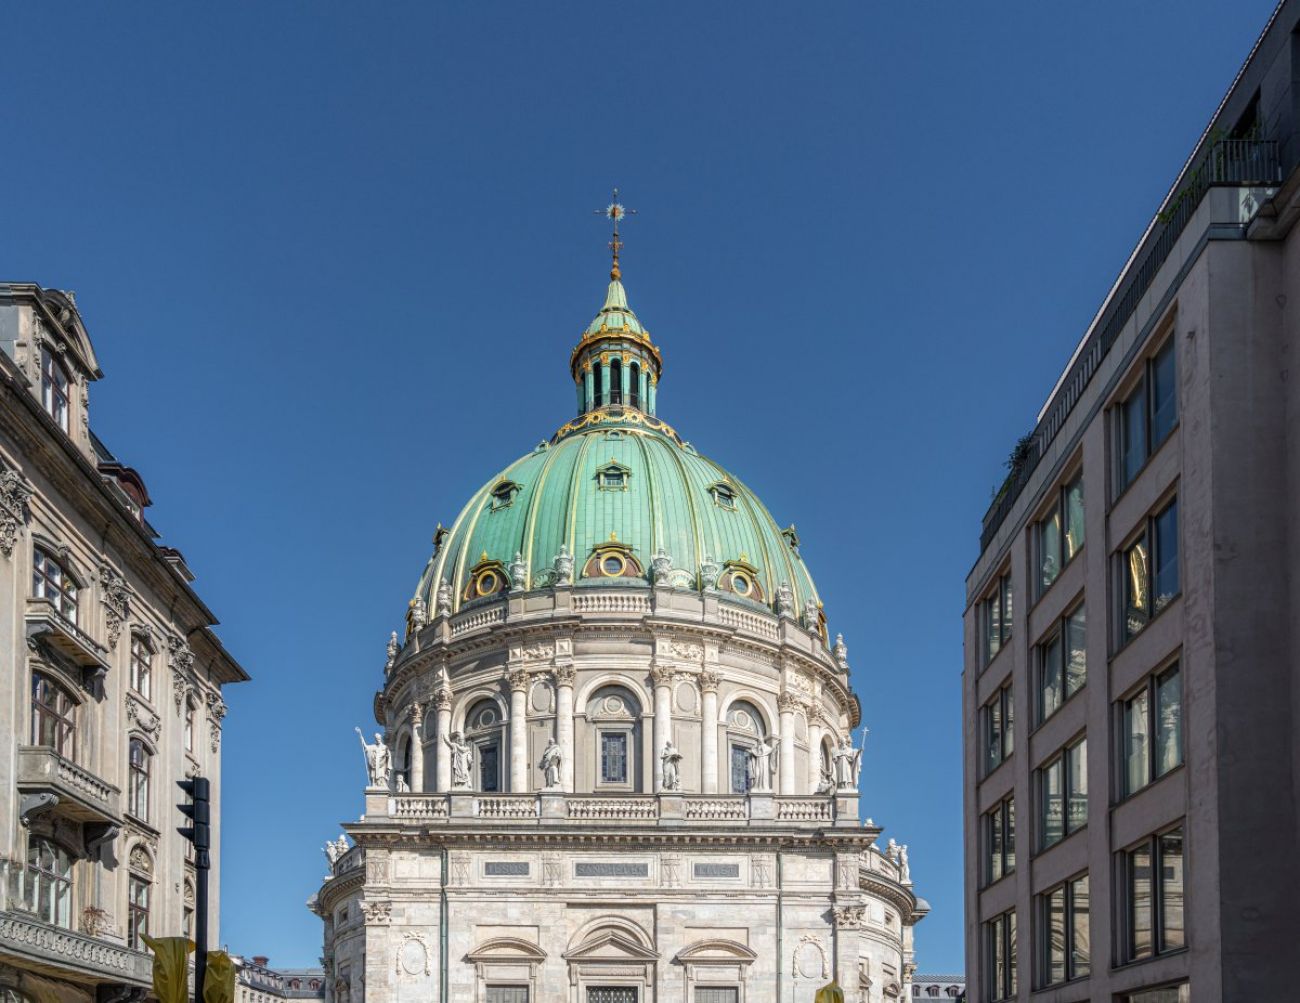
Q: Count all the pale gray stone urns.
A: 10